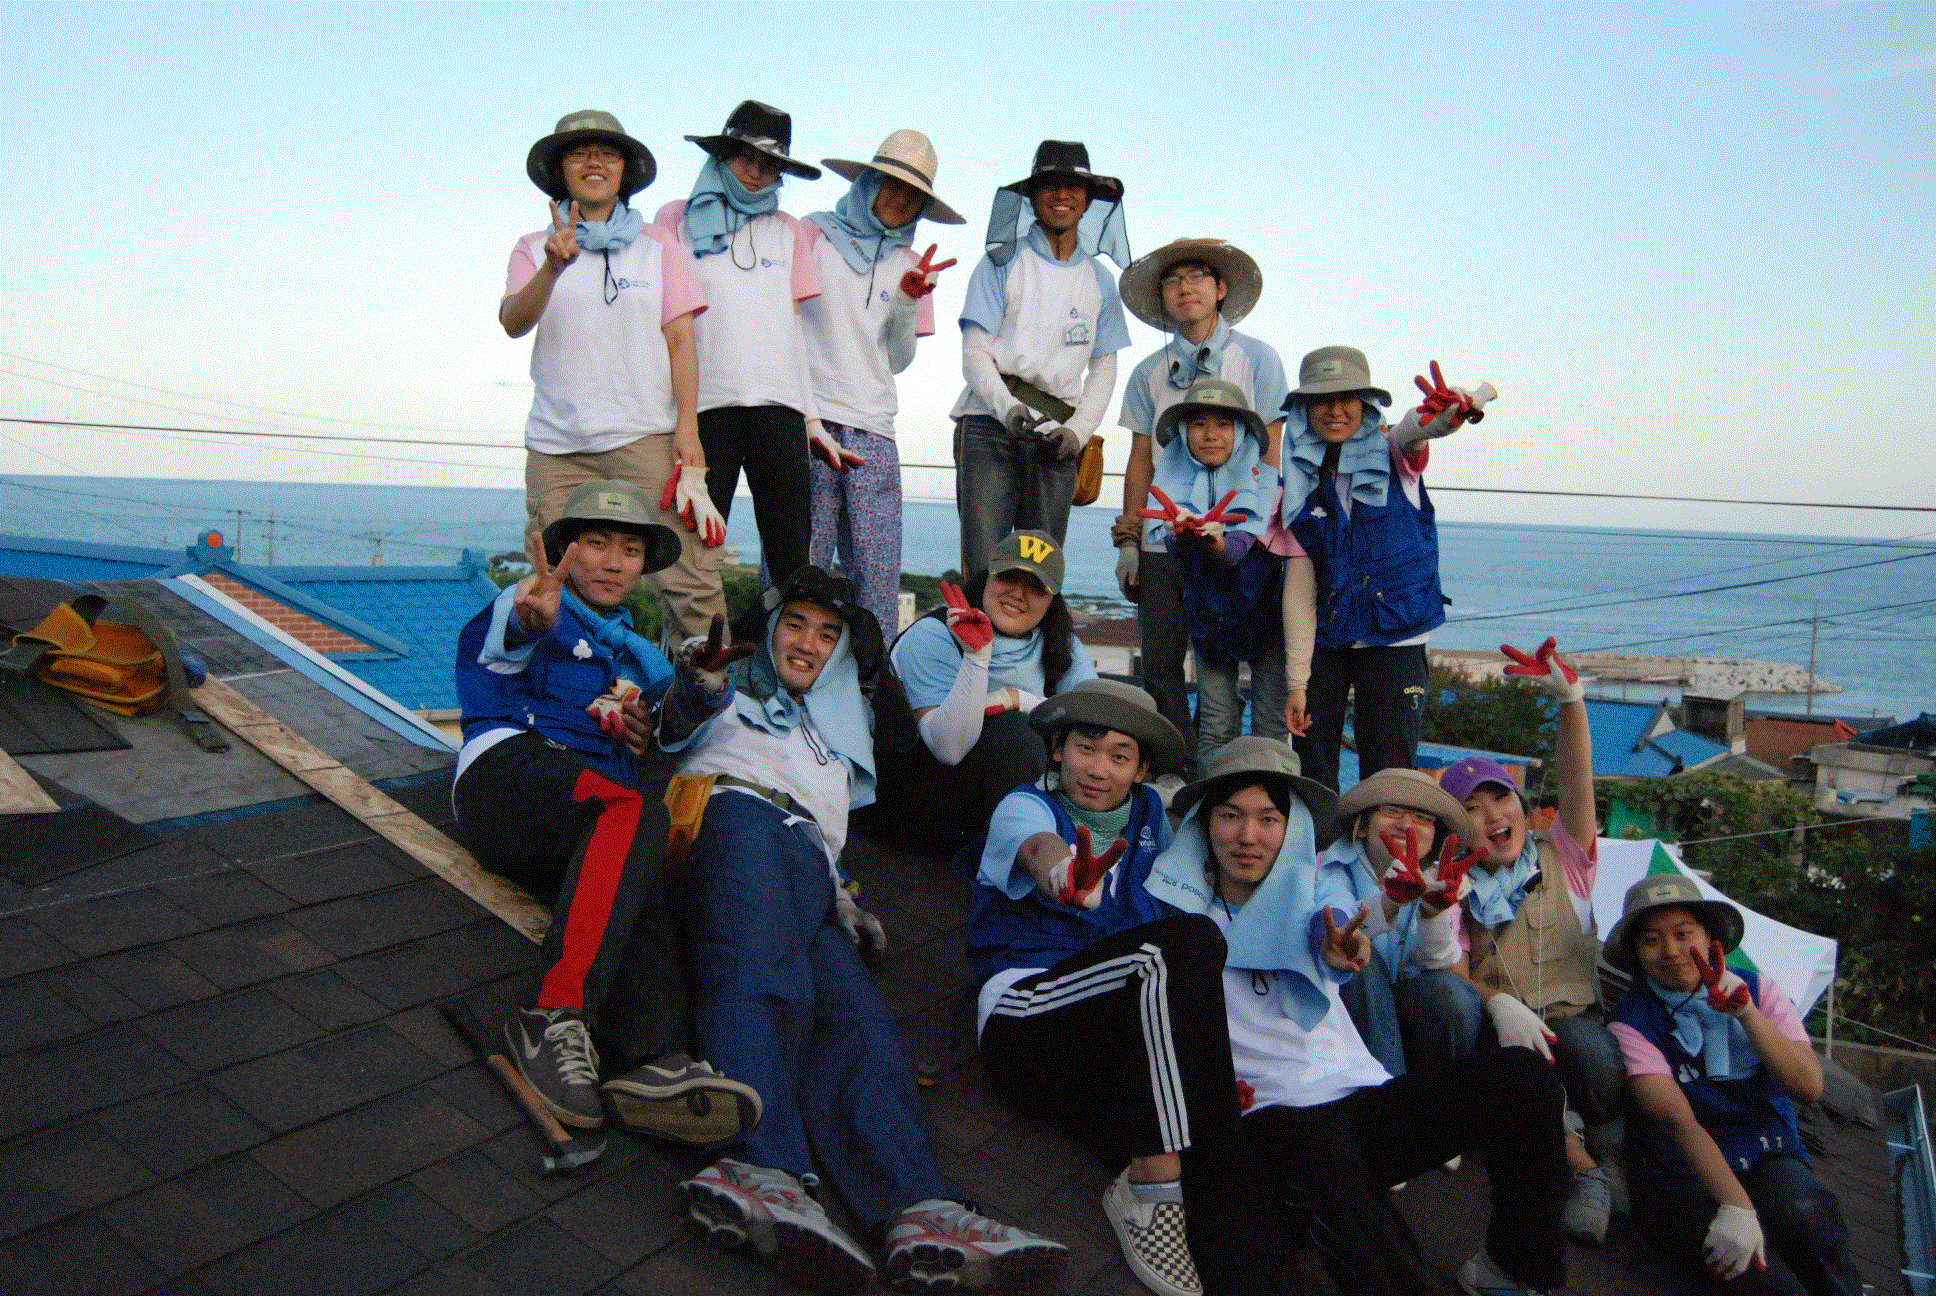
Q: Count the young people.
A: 15